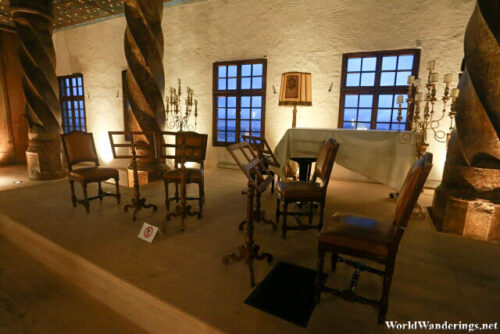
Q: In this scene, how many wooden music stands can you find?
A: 4